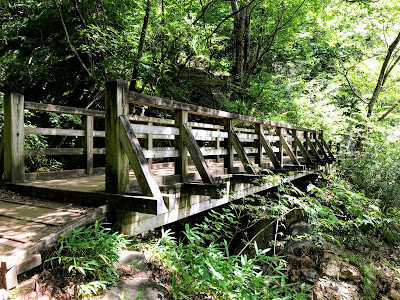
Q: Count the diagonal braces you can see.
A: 9